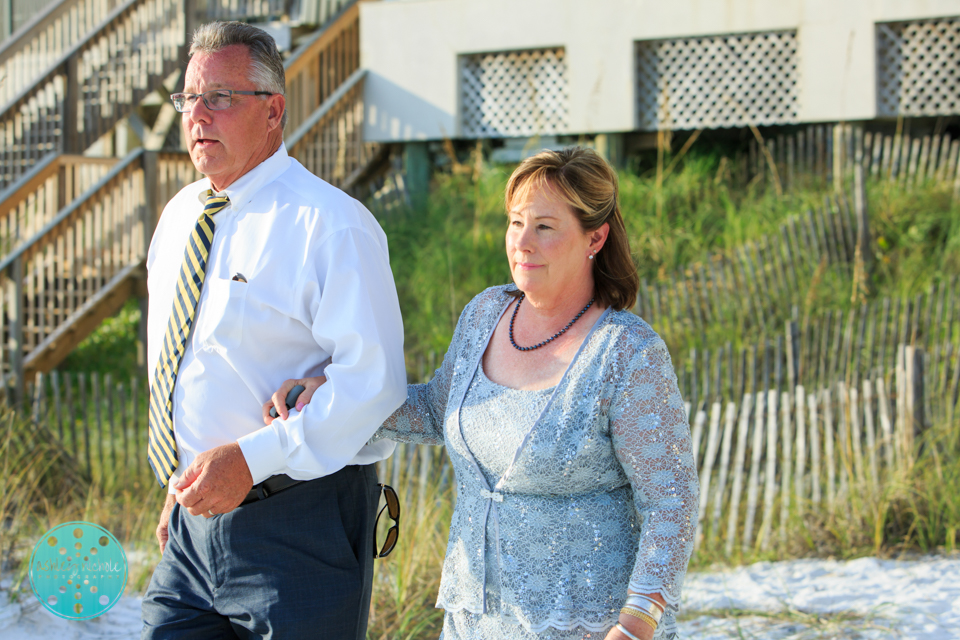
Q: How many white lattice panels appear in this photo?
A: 3